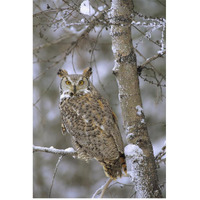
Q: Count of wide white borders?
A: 2